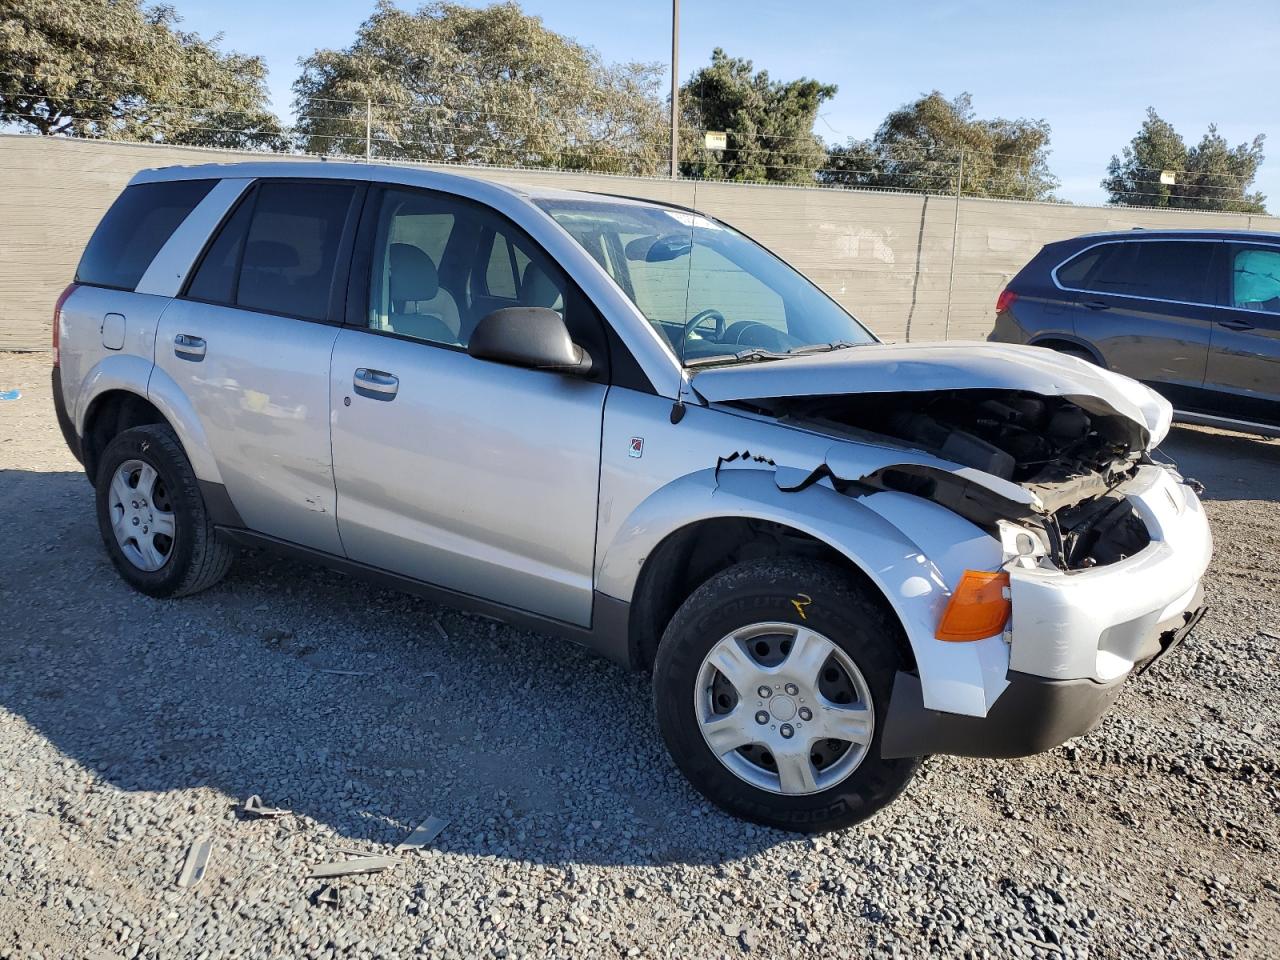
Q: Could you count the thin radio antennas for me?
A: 1